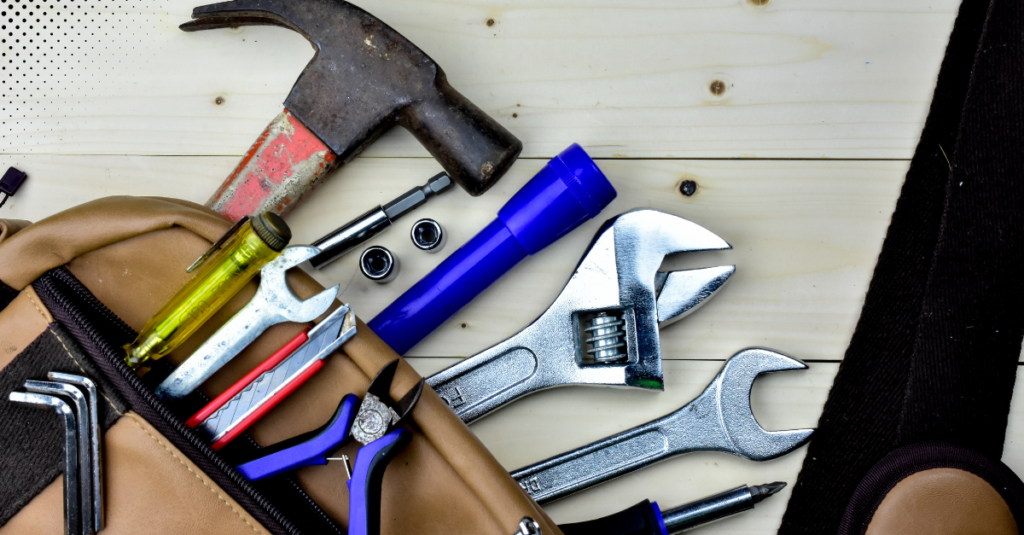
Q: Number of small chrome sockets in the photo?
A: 2